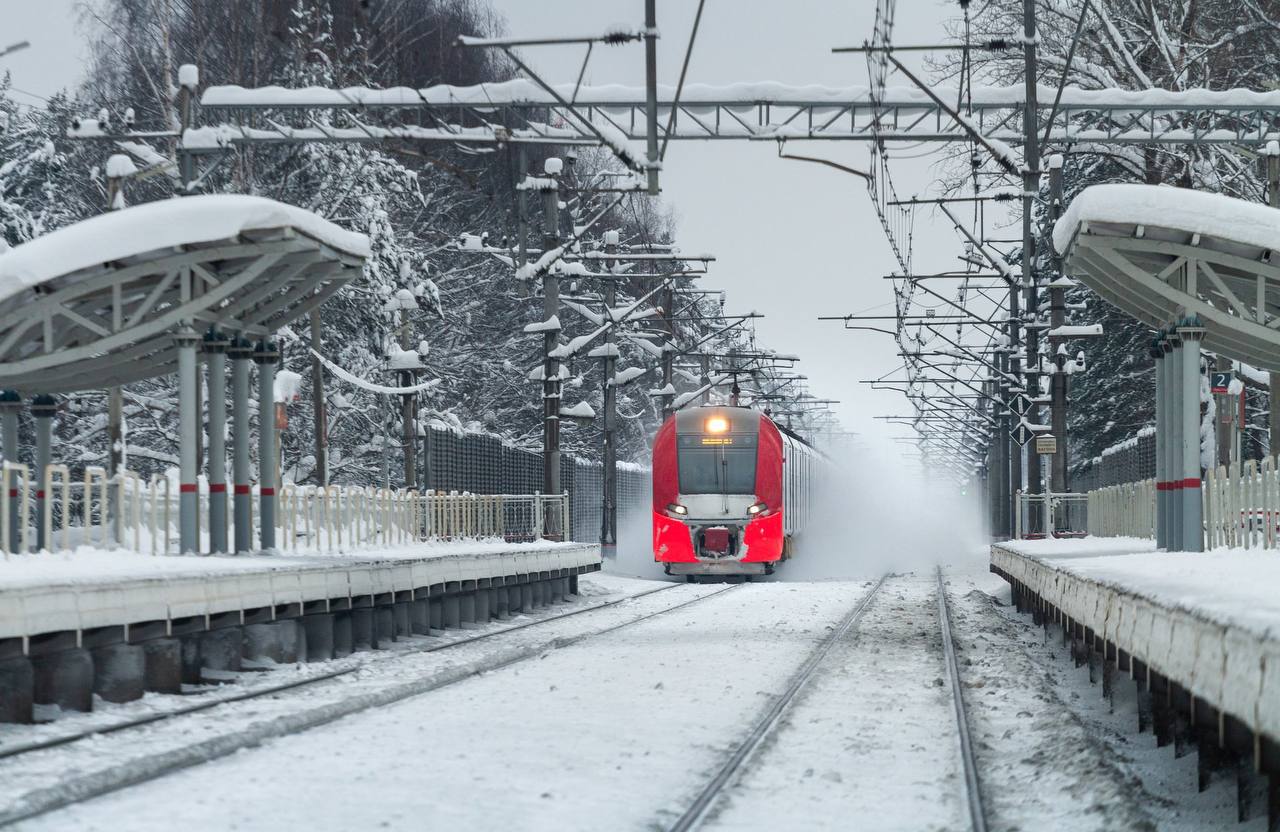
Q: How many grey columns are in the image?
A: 10